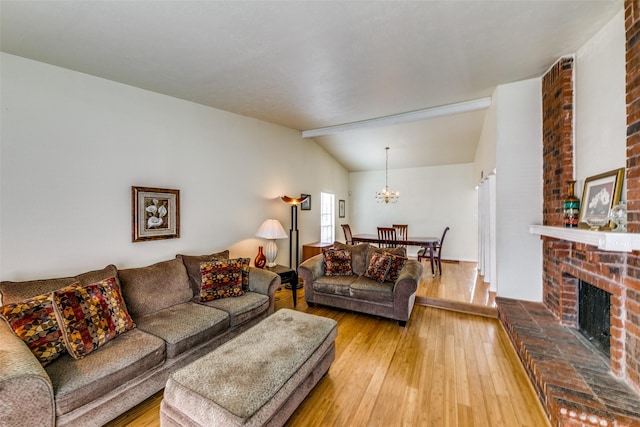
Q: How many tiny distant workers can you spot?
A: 0